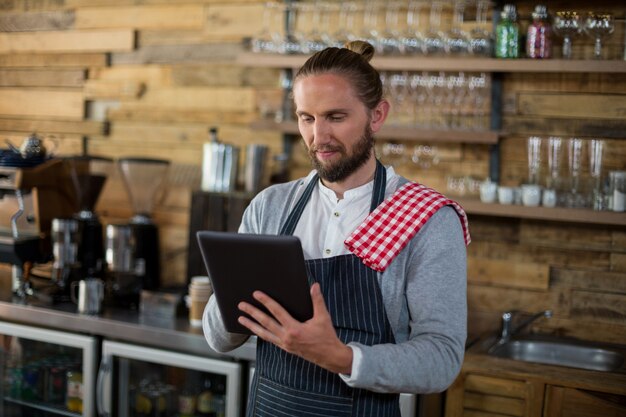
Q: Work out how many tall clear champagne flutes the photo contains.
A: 4